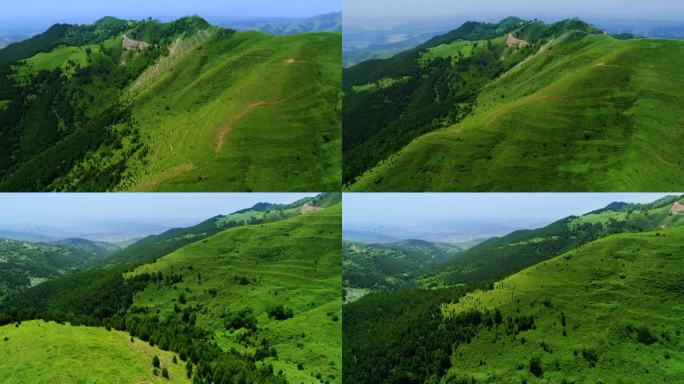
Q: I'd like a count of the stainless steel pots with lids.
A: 0